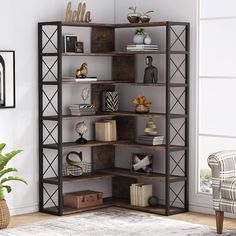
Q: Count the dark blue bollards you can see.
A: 0